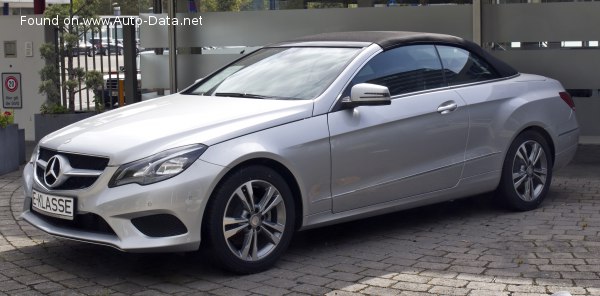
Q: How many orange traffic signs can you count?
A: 0